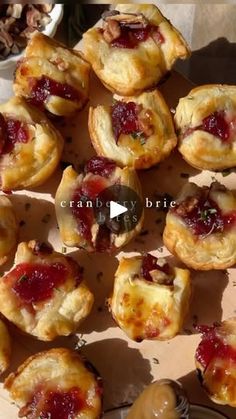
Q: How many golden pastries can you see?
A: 13